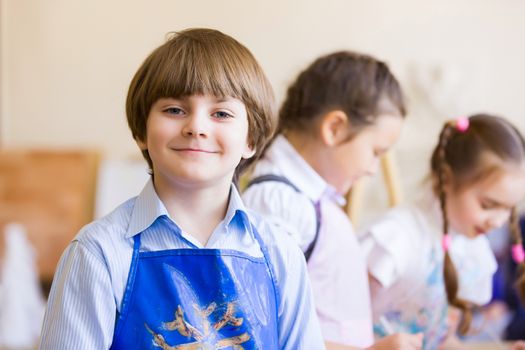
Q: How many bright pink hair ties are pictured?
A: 3